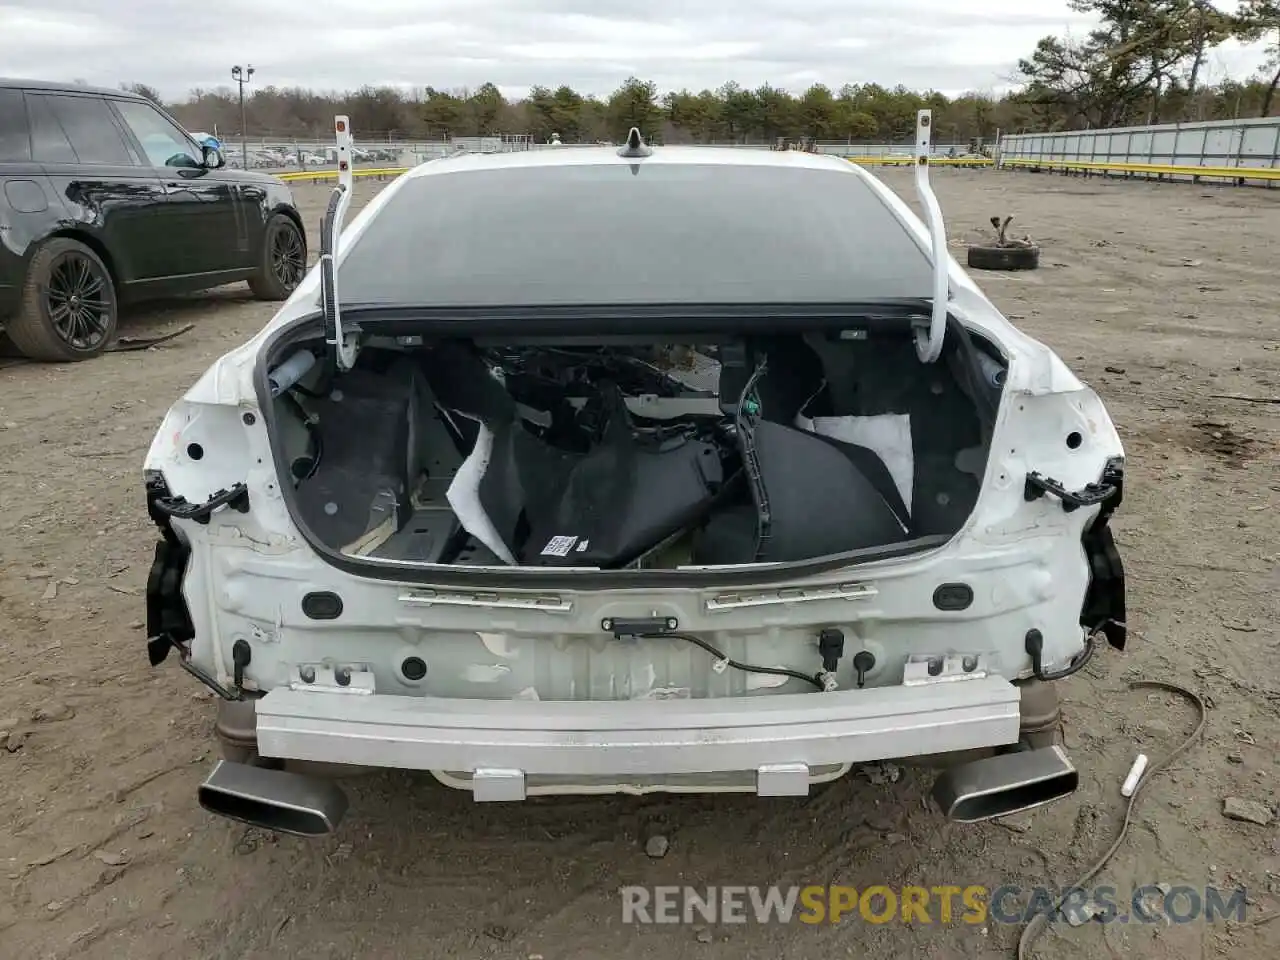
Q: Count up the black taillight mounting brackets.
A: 2